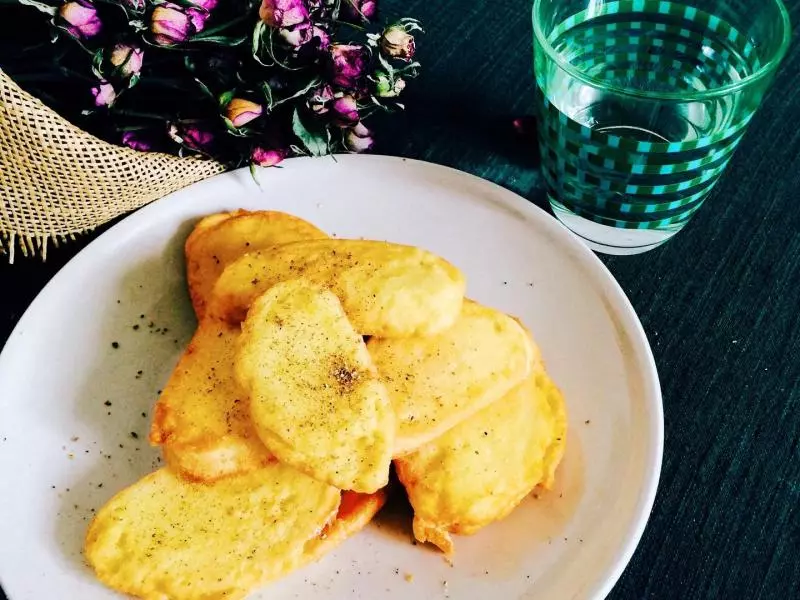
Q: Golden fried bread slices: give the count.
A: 7